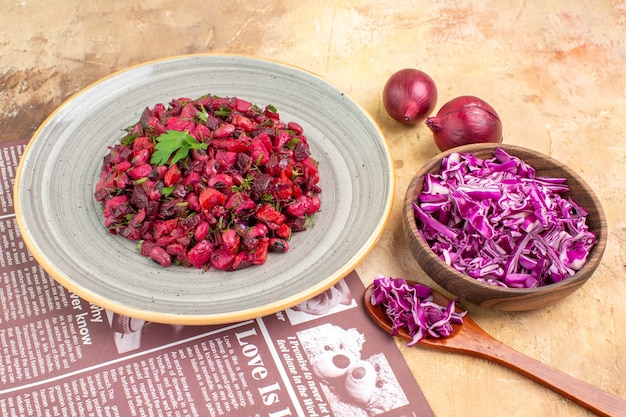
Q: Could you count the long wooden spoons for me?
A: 1